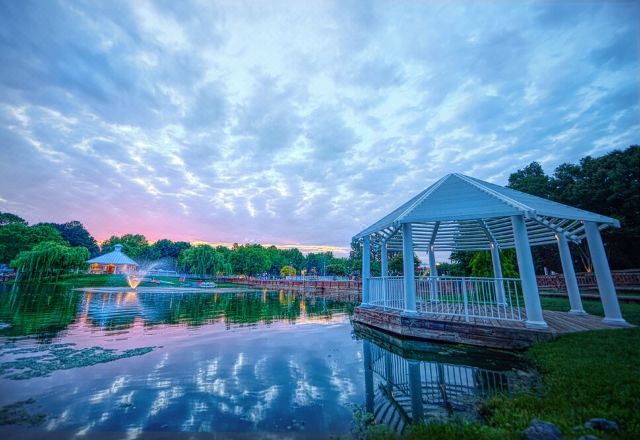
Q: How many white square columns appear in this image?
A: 8